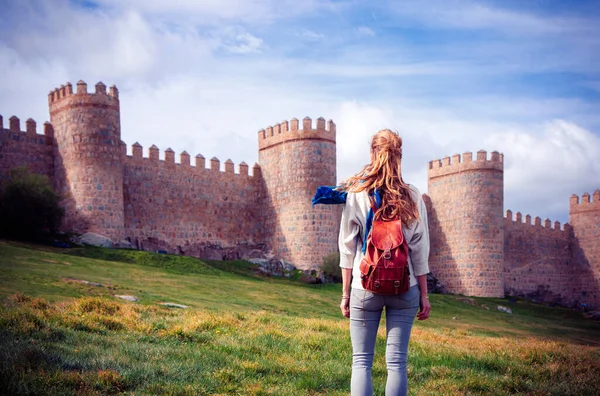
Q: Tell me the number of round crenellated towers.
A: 4